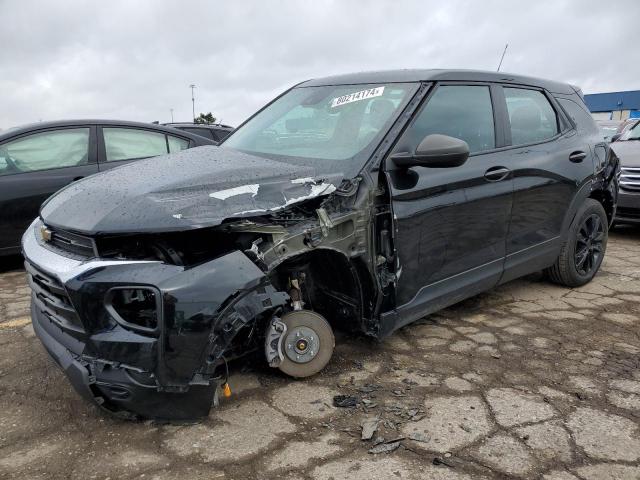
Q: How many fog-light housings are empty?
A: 1